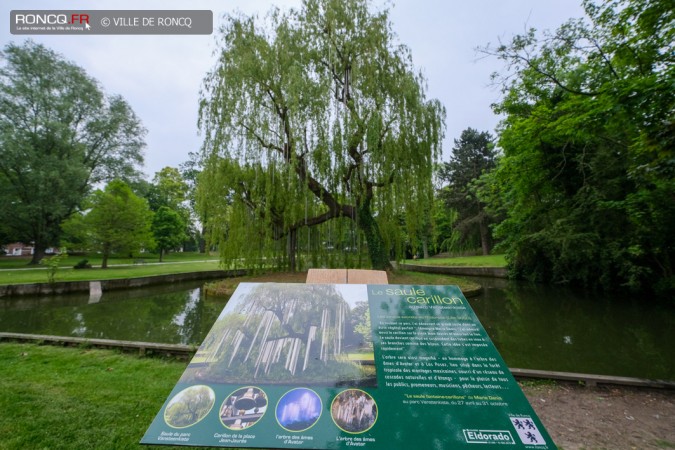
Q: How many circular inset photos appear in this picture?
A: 4